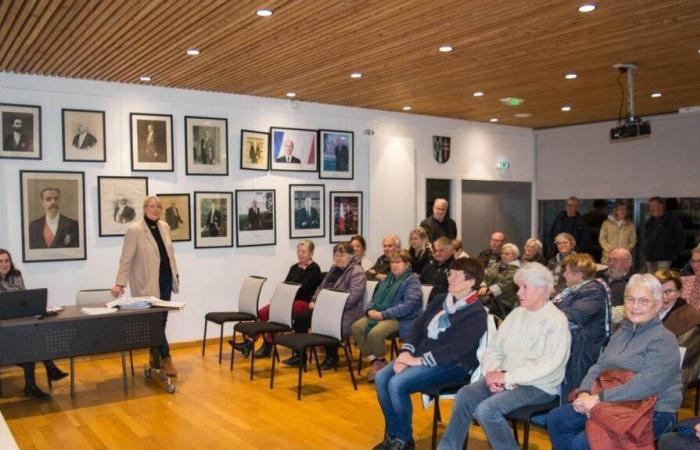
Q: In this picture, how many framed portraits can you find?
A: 14